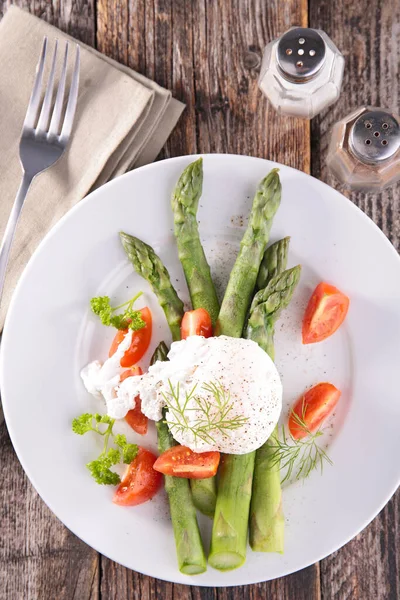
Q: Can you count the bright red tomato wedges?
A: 7